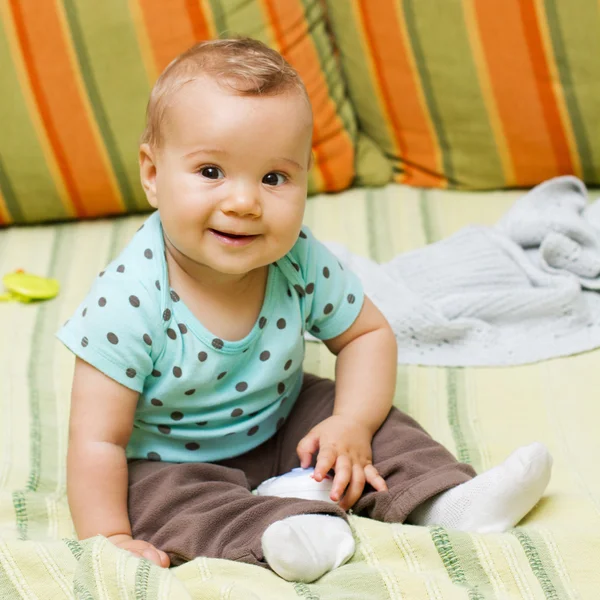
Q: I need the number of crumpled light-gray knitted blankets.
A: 1